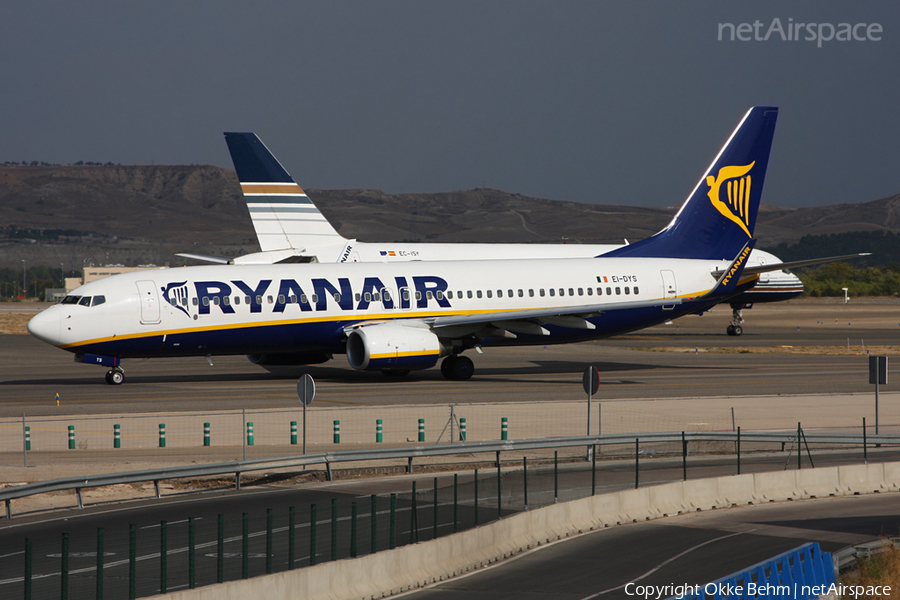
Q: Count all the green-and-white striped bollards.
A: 12